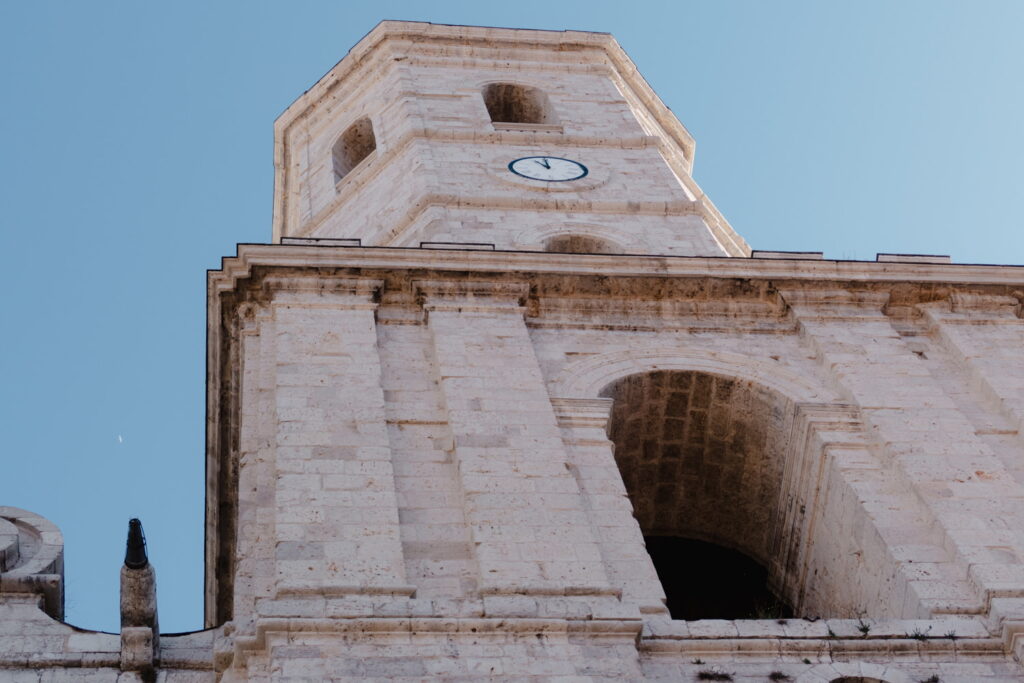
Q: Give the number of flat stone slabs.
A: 4